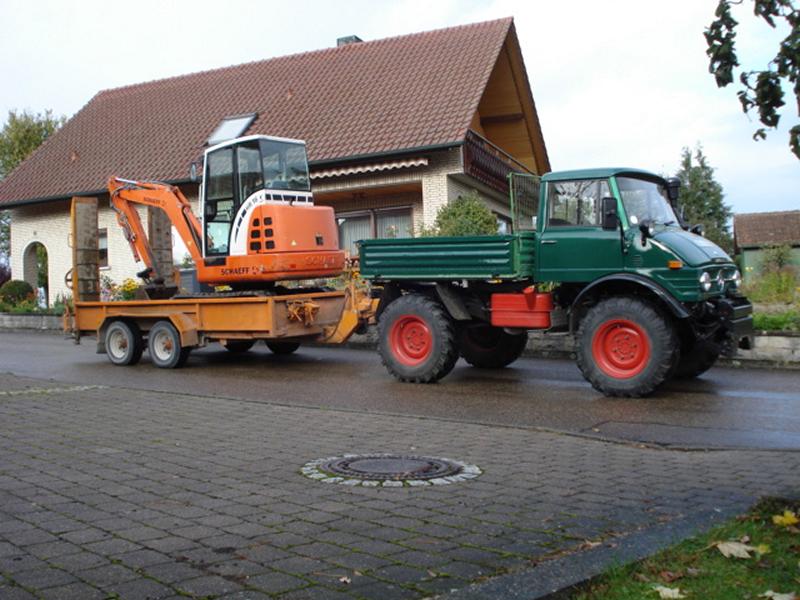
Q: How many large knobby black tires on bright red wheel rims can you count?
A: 2